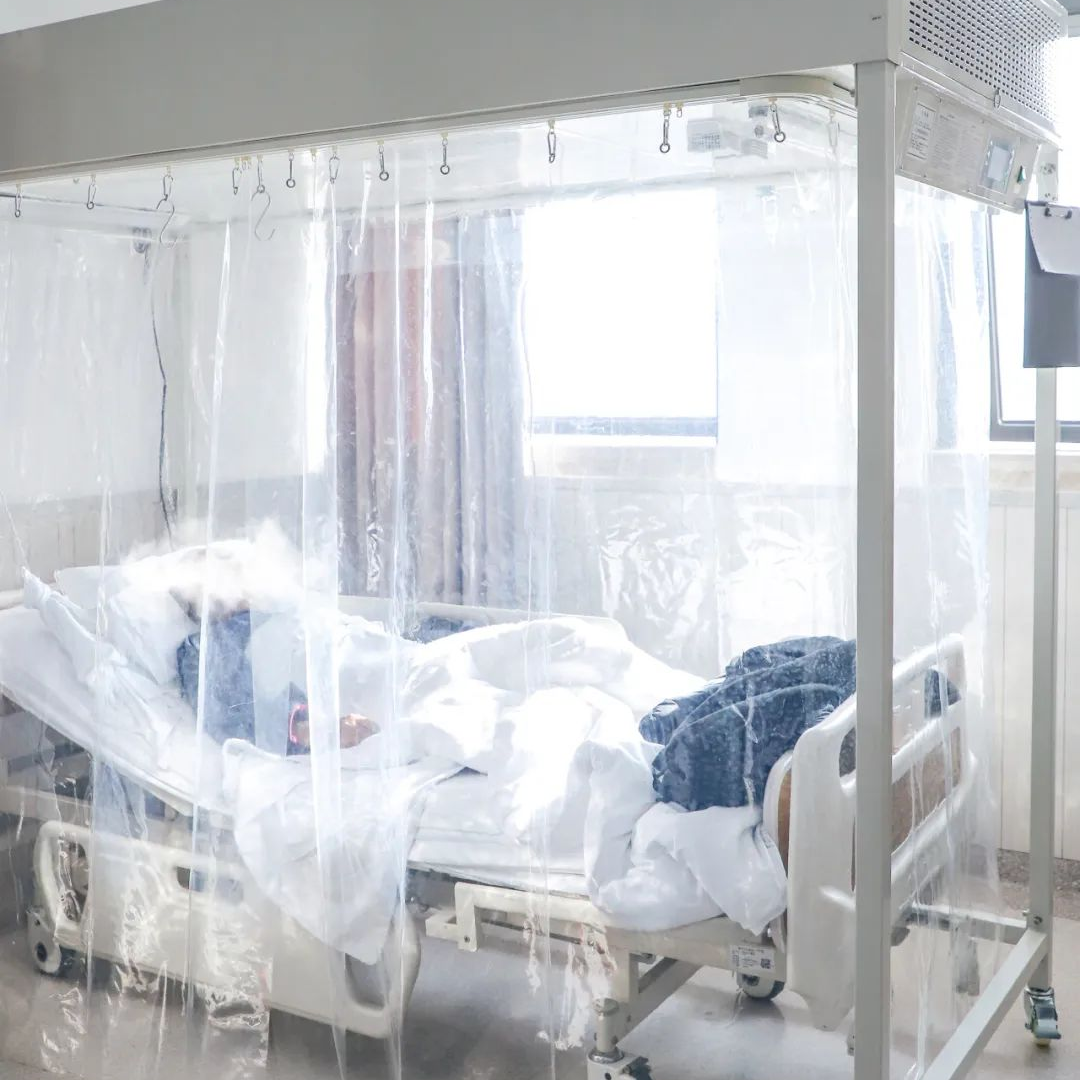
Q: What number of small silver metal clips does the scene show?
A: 12